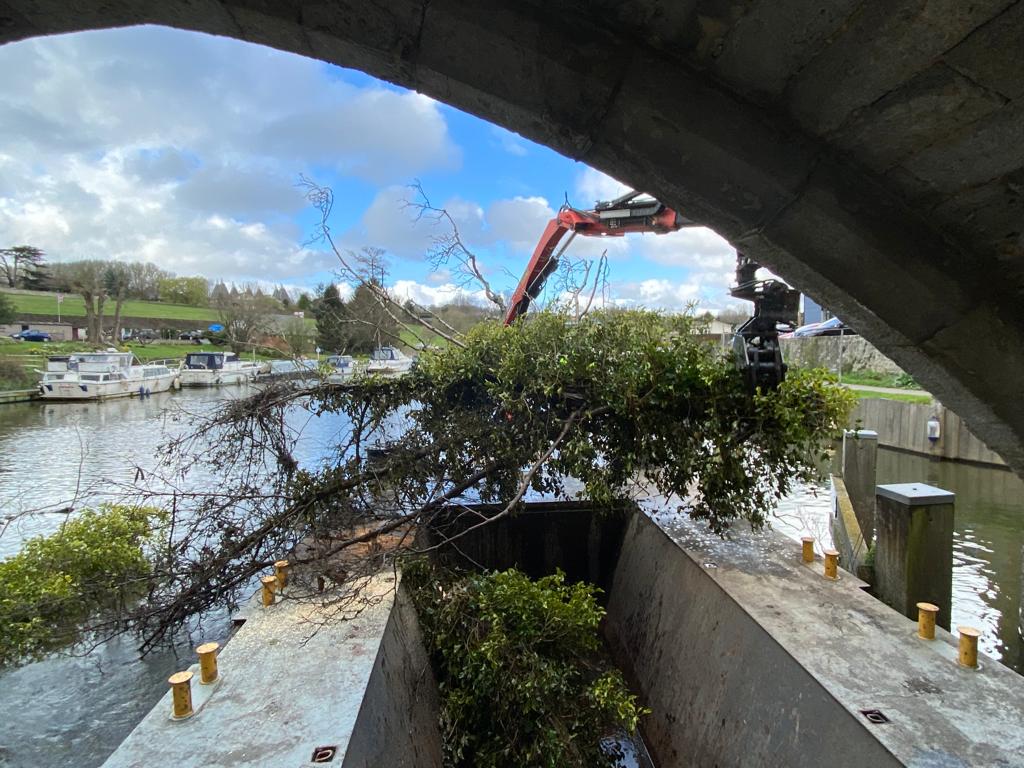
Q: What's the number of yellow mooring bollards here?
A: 8